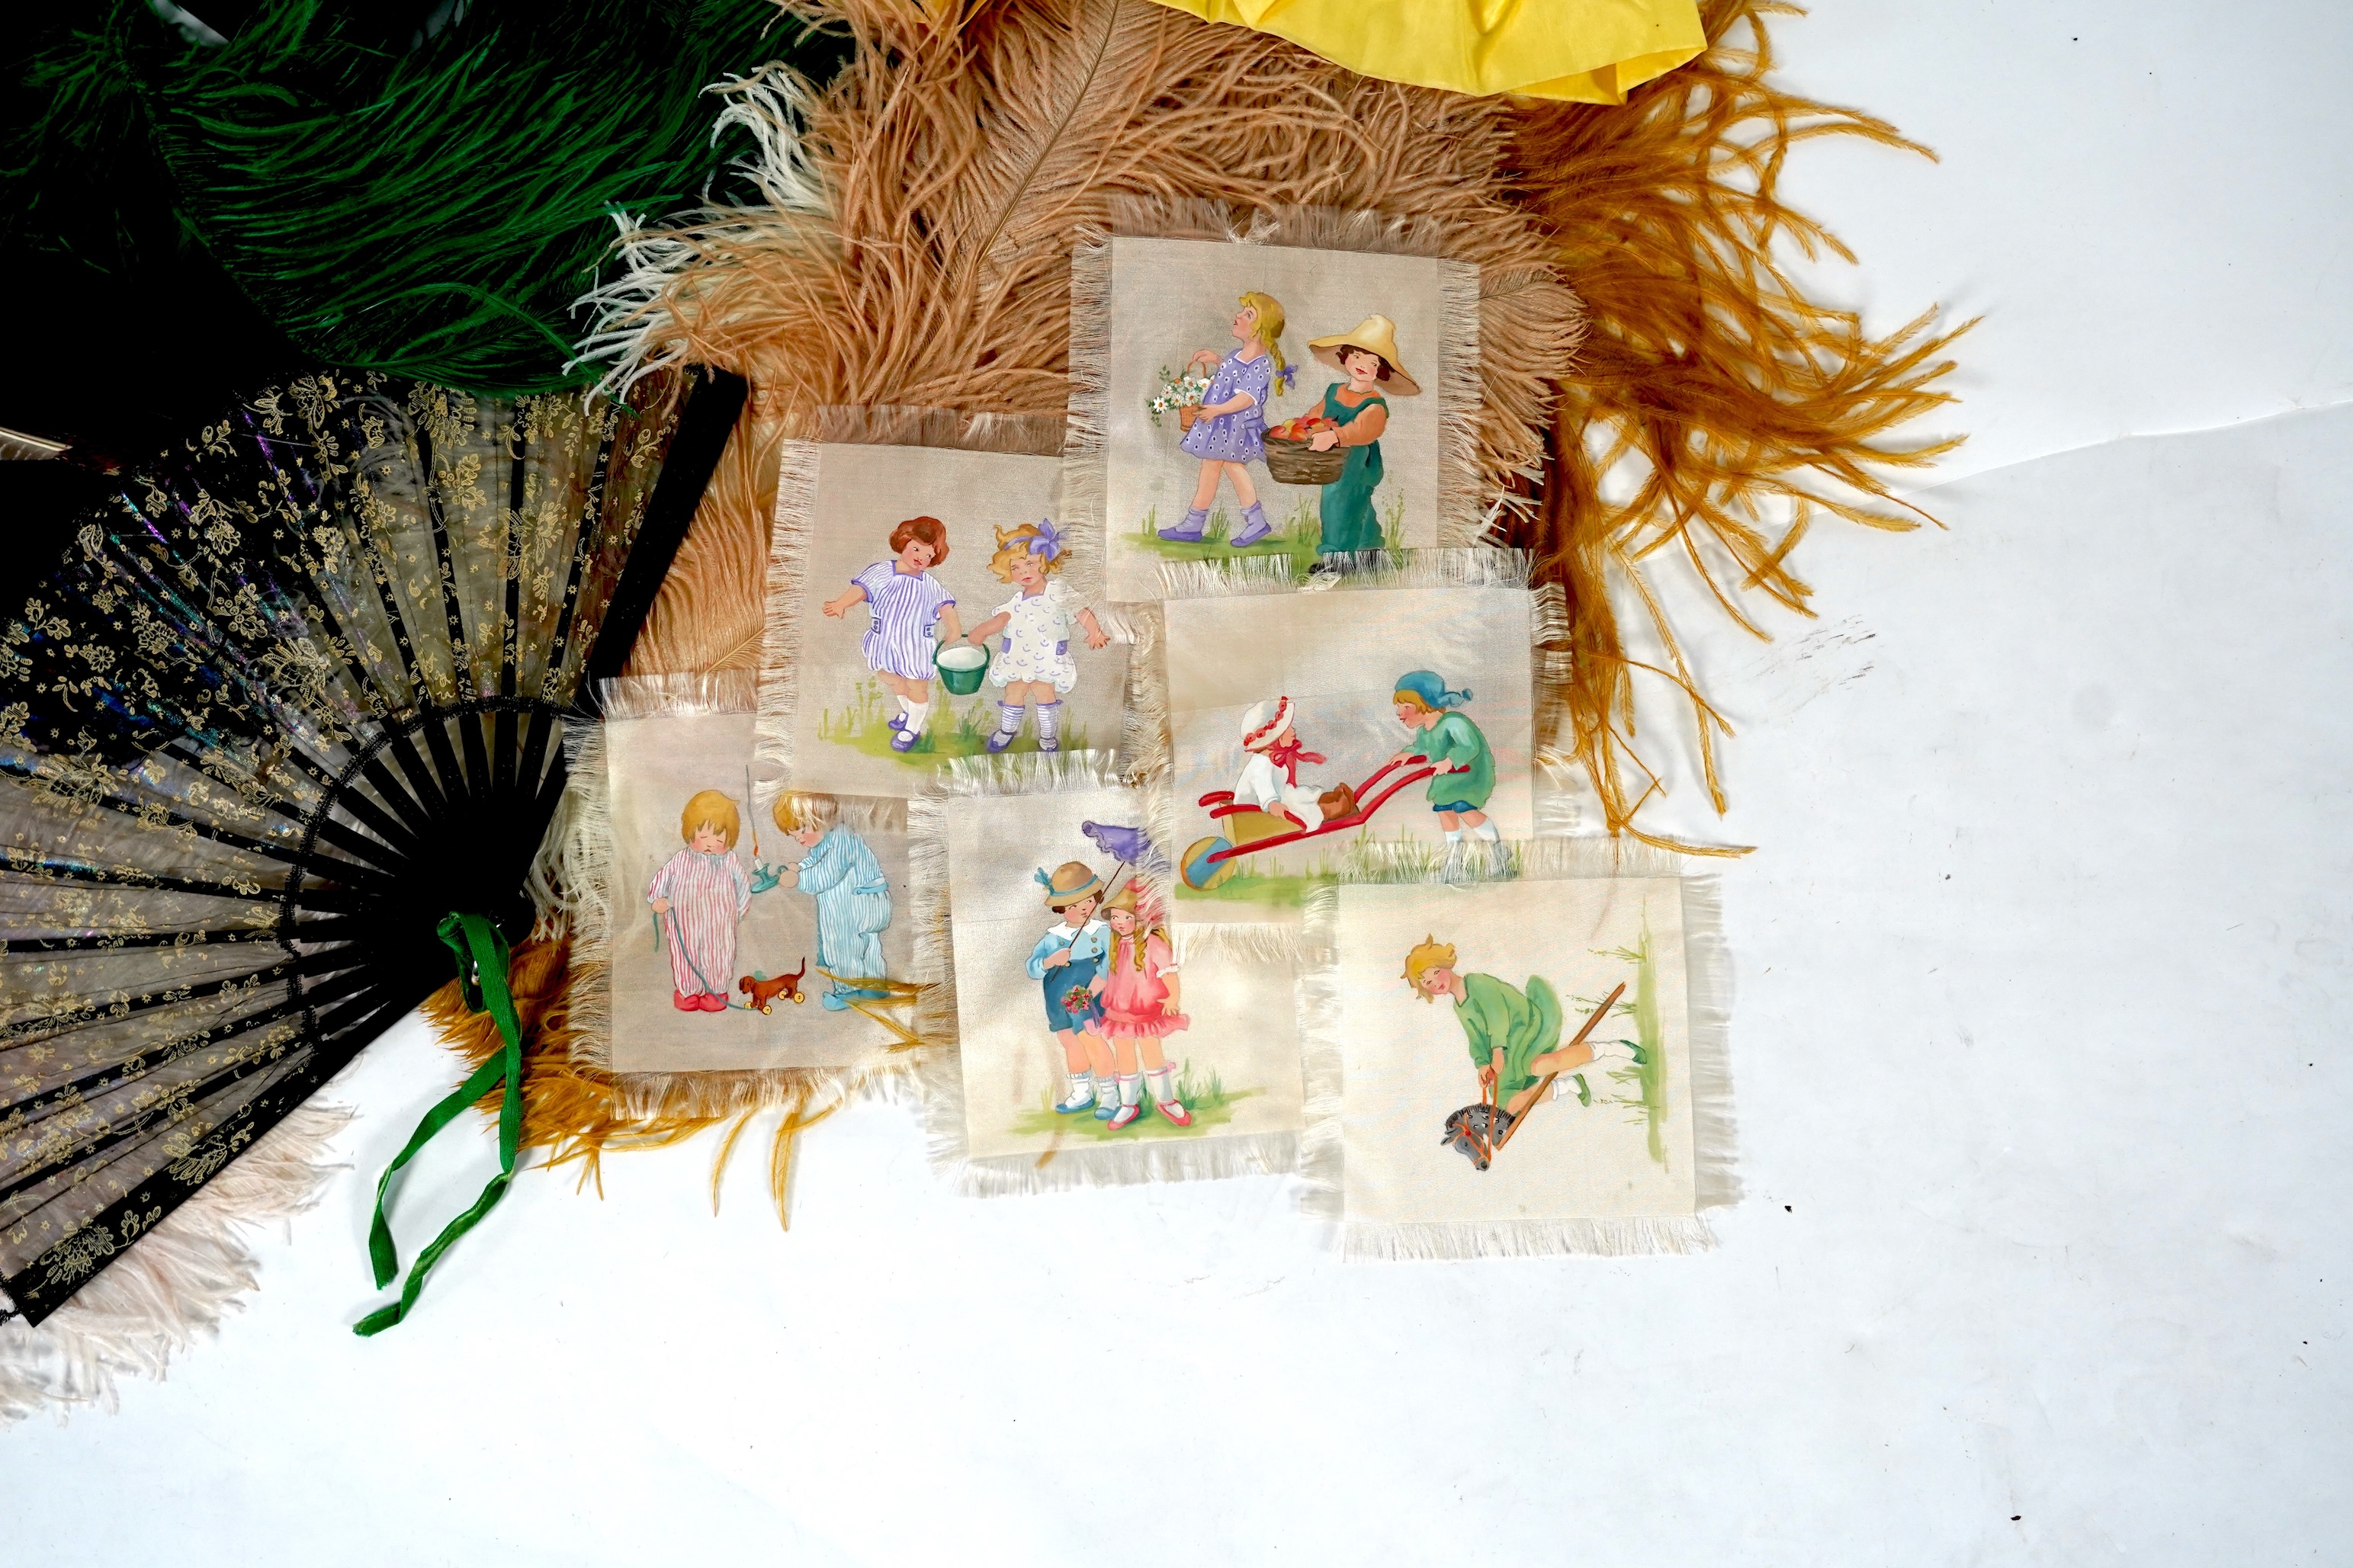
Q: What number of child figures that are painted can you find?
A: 11